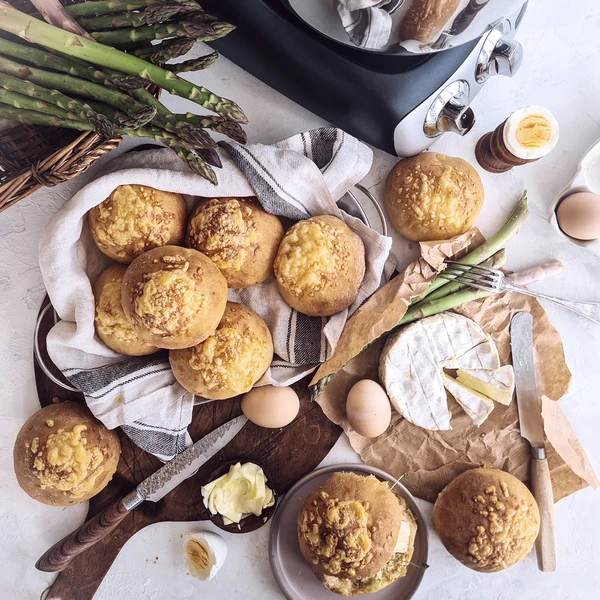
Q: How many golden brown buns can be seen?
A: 10